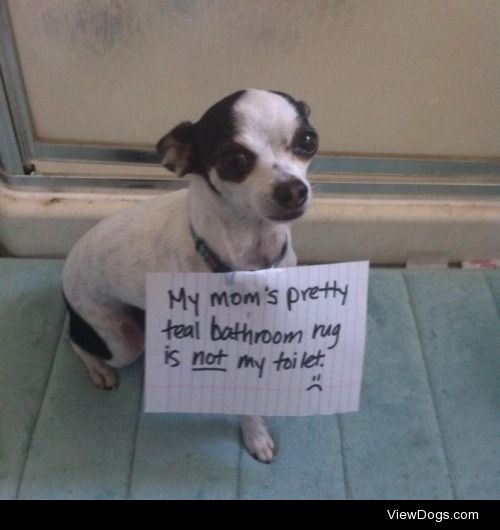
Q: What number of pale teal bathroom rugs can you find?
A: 1